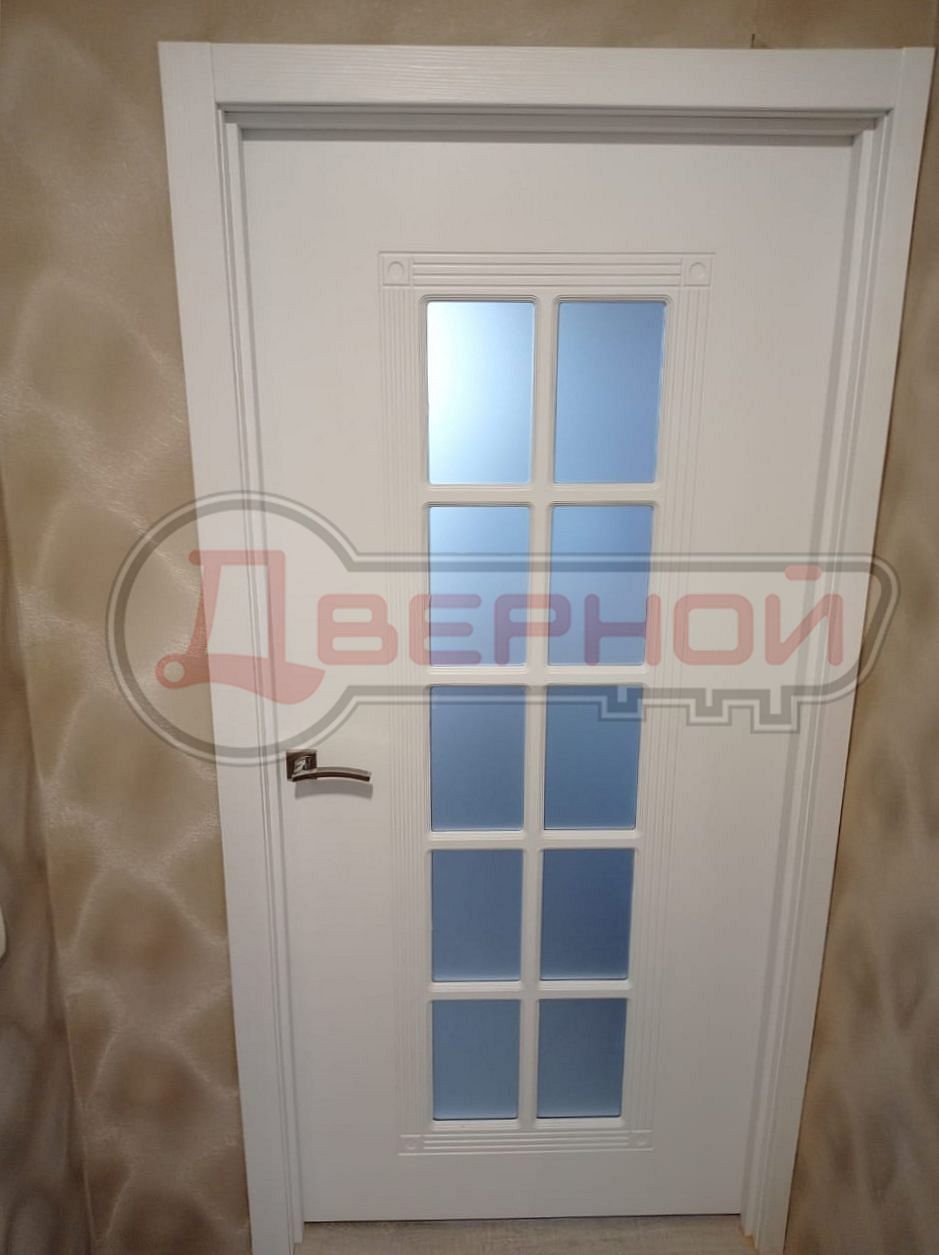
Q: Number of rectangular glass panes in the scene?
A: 10